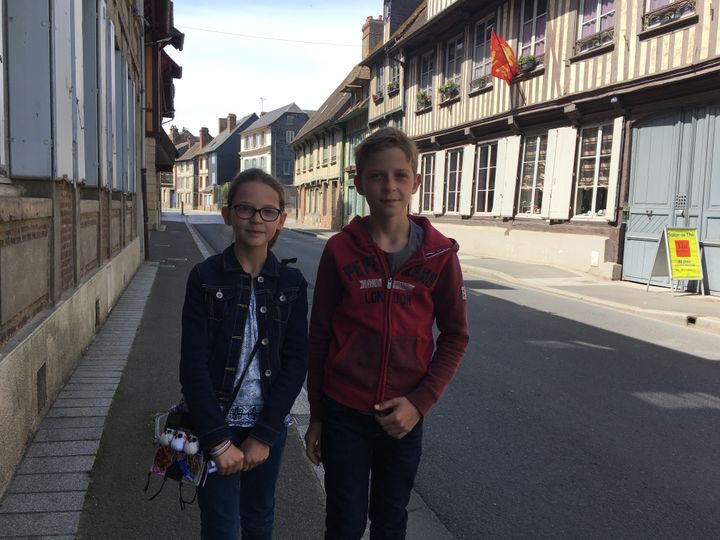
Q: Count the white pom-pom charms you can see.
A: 3